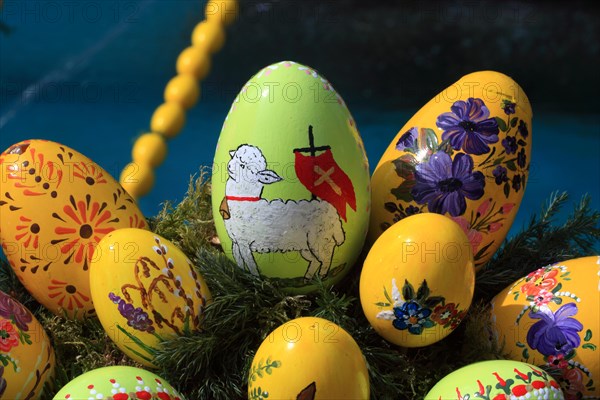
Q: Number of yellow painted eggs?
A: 7